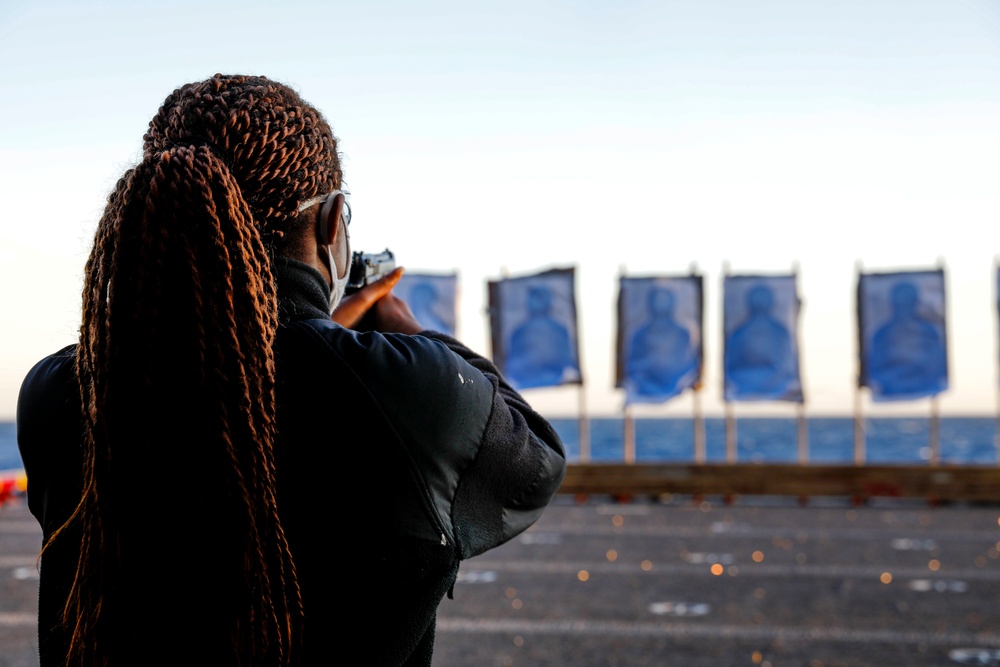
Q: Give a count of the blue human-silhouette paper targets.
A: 5